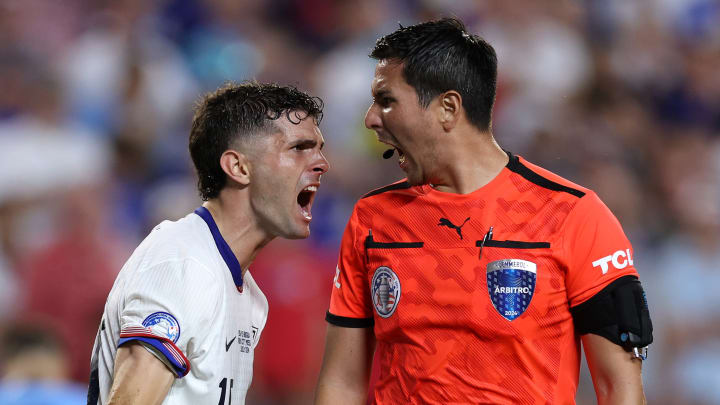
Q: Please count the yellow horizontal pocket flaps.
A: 0